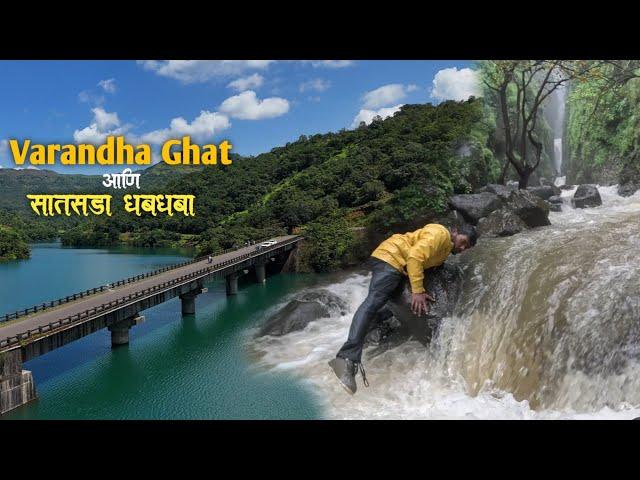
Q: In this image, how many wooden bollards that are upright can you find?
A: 0